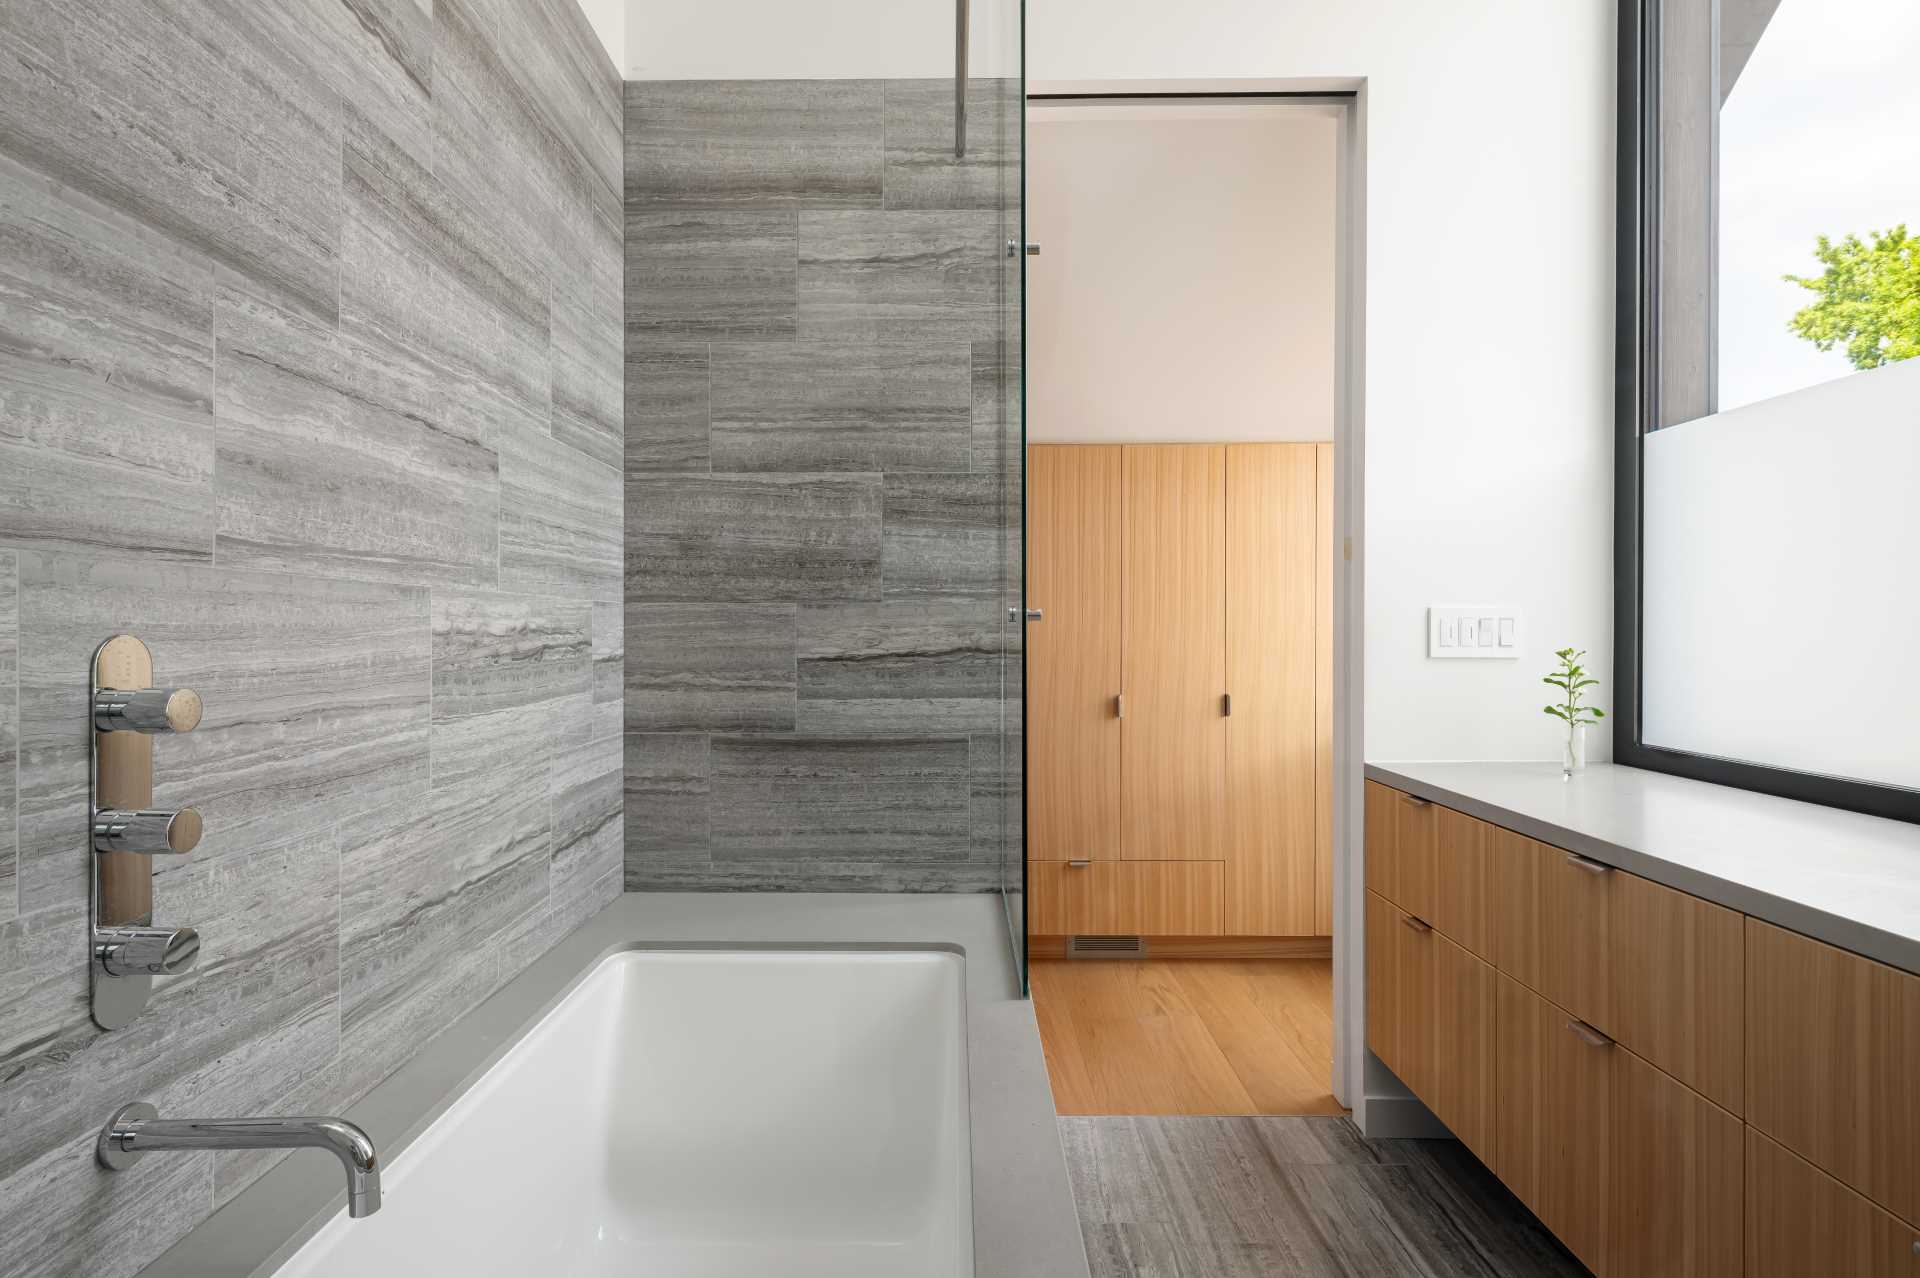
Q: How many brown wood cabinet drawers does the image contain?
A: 7